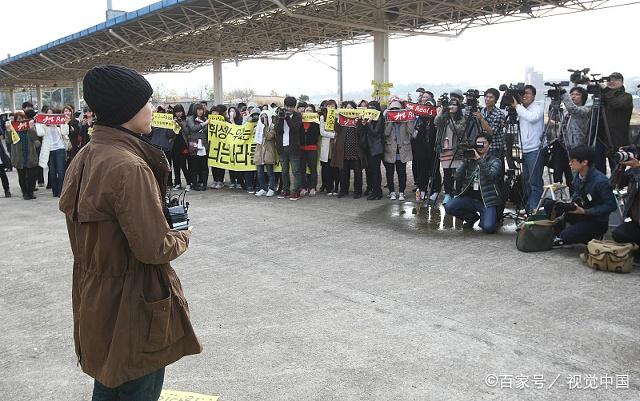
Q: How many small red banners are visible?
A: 5